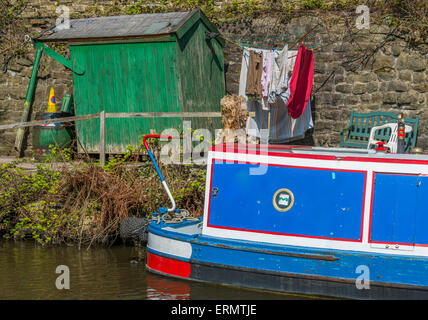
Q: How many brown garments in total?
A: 1